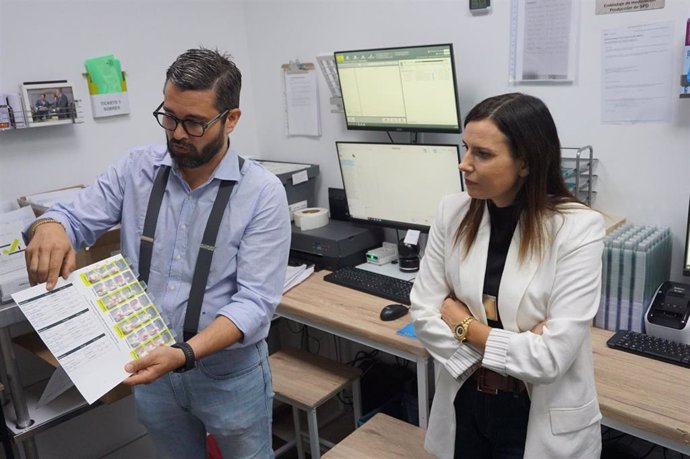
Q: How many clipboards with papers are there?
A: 1